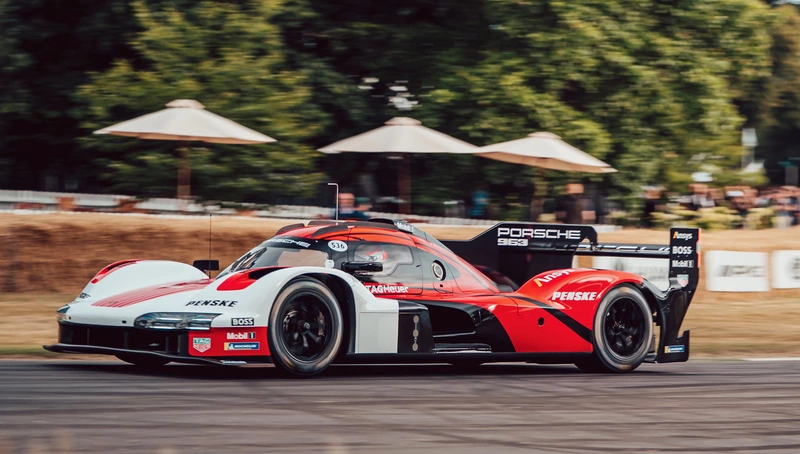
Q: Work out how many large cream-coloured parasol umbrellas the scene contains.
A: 3